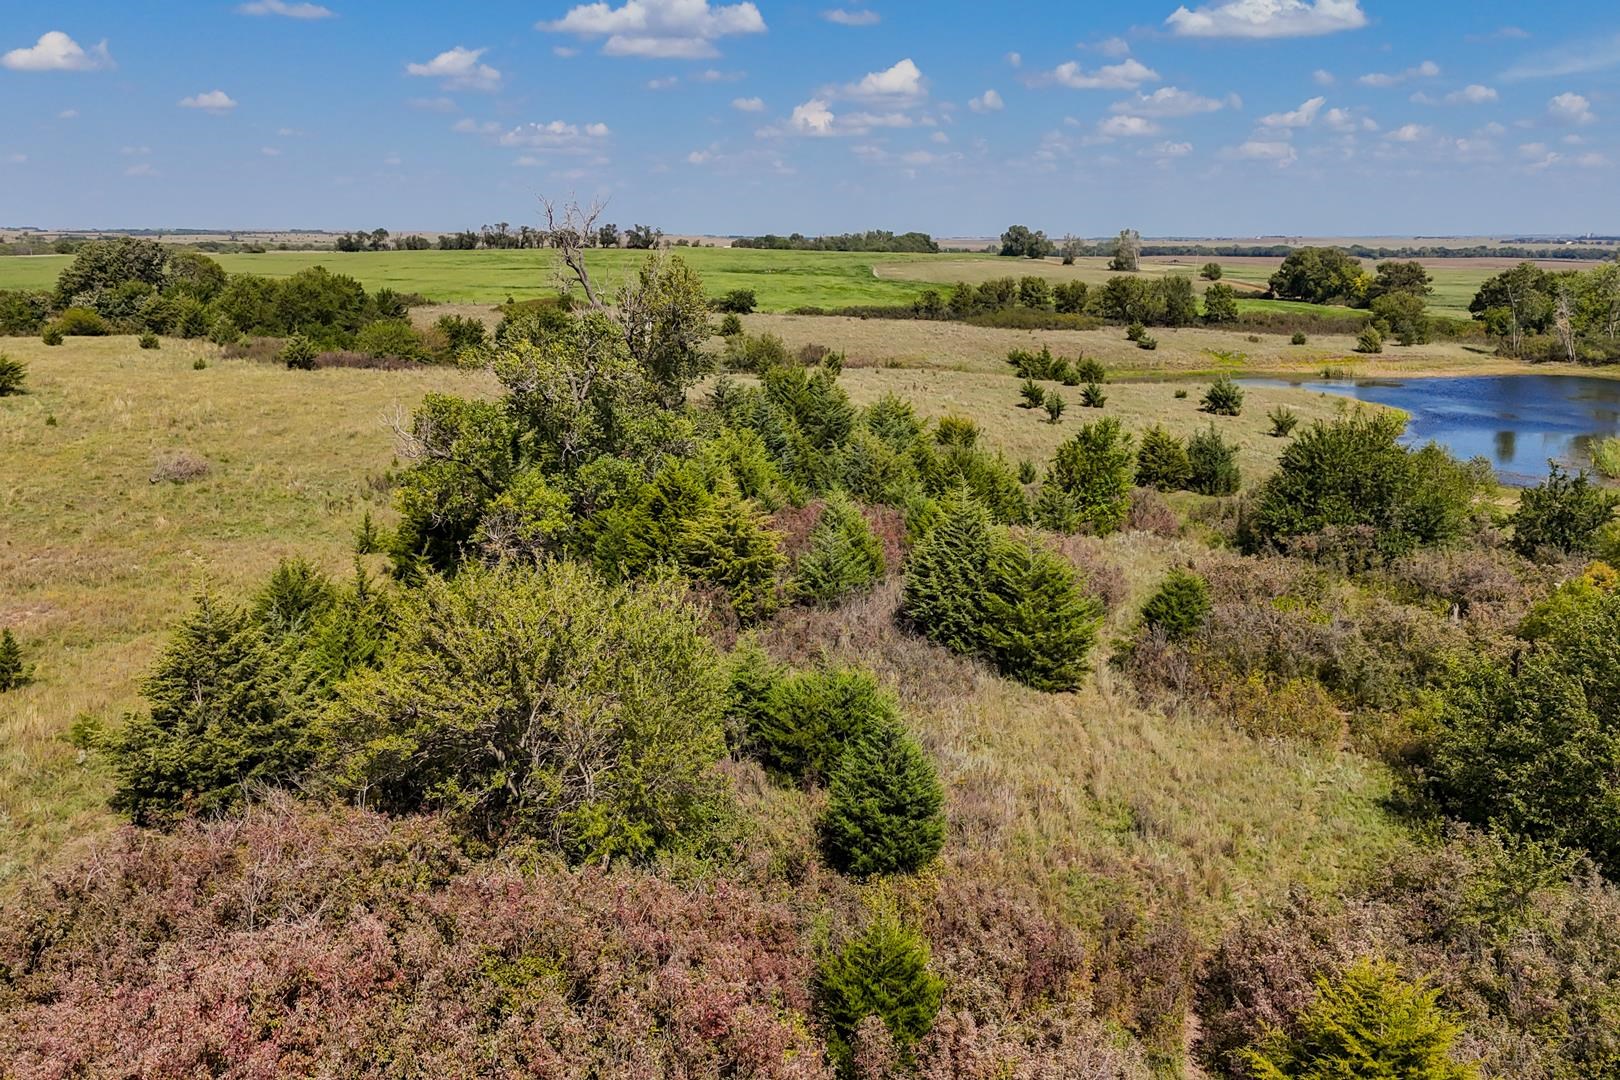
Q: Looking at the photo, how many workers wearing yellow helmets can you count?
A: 0